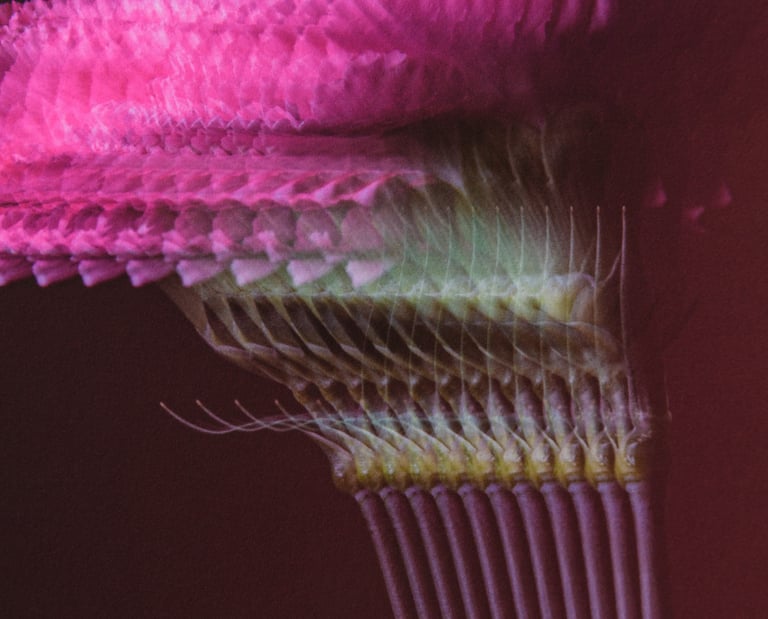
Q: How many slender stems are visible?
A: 11